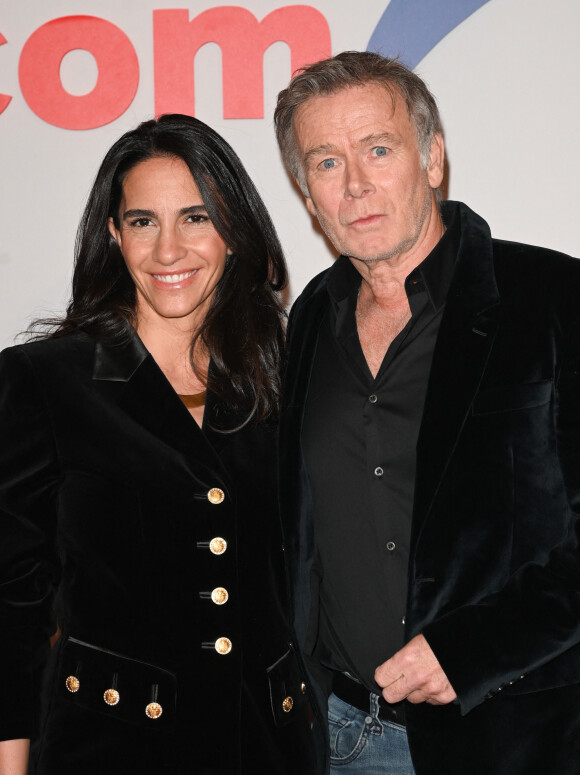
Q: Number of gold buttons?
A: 9